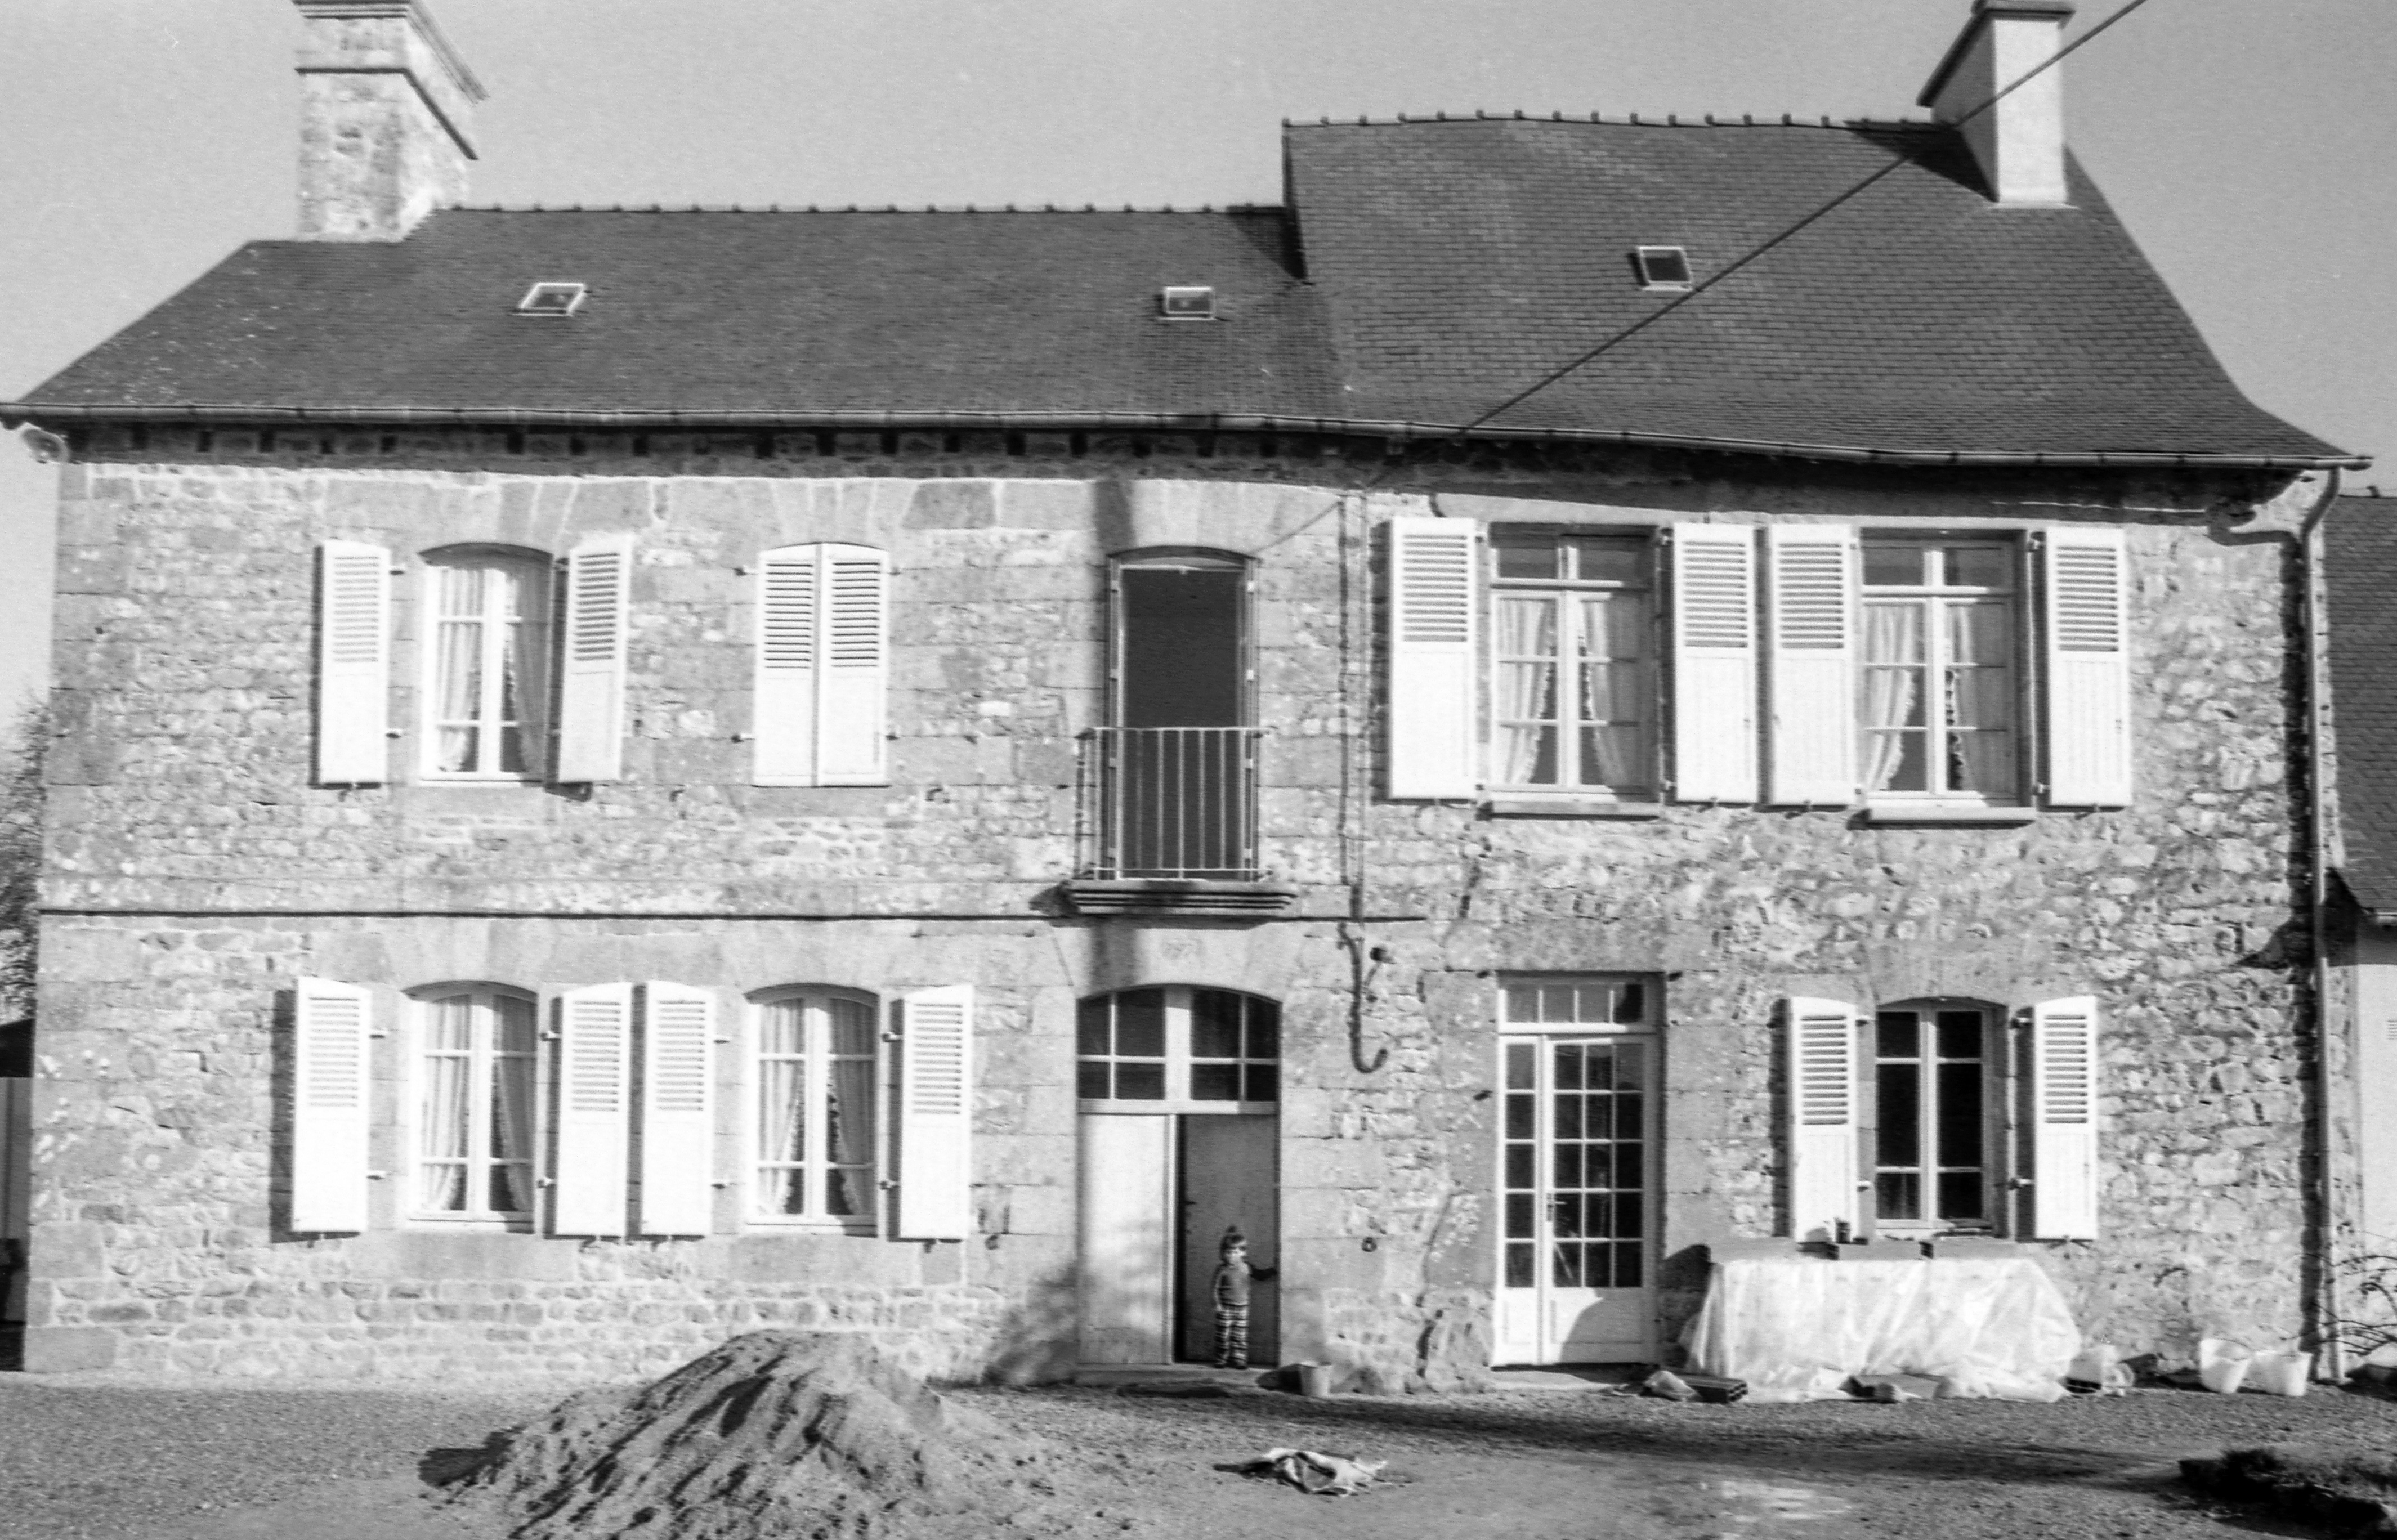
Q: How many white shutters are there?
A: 14